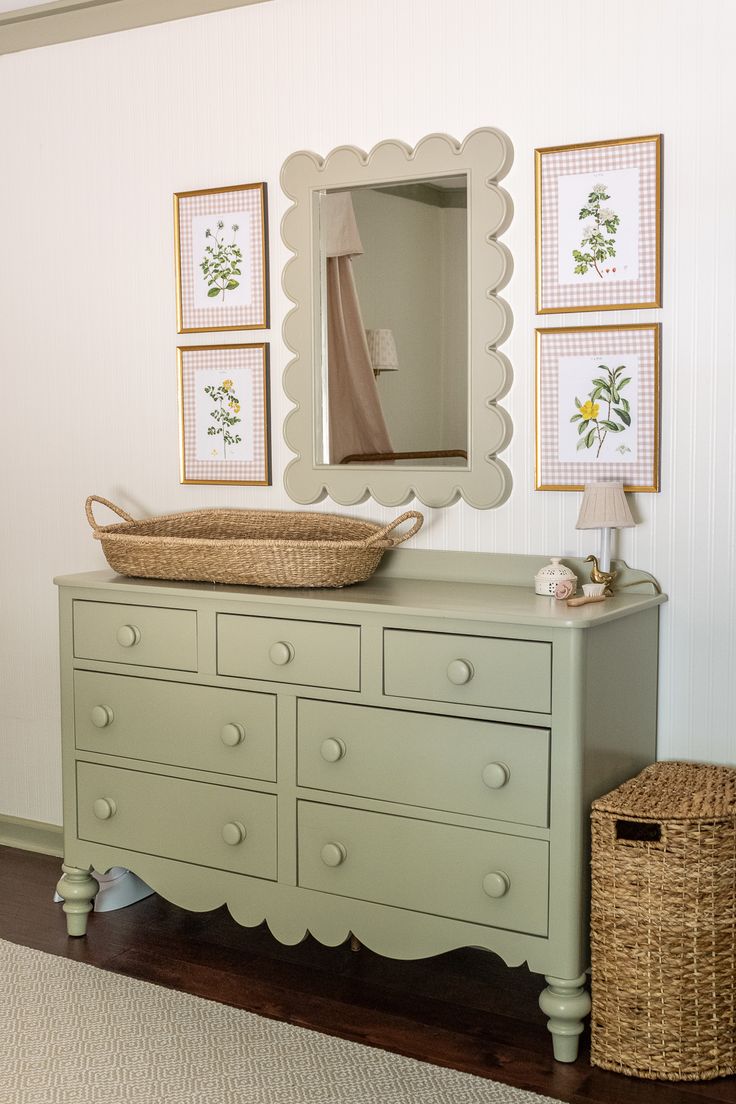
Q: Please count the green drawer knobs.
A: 11